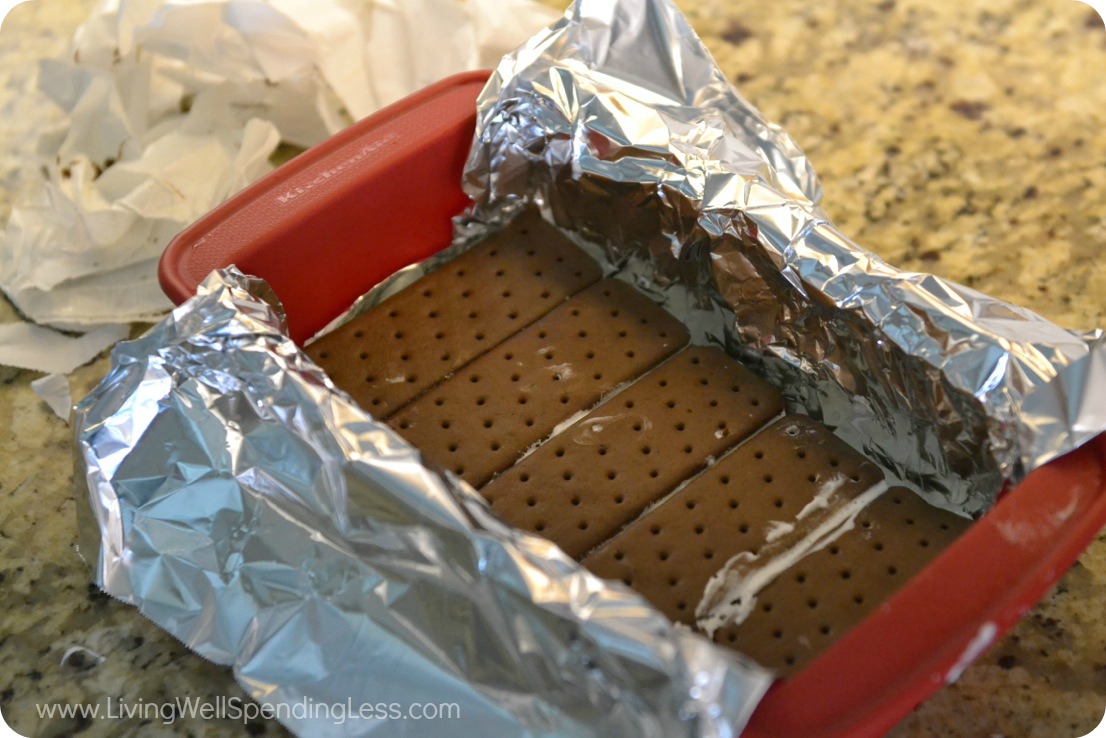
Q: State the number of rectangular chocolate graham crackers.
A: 5